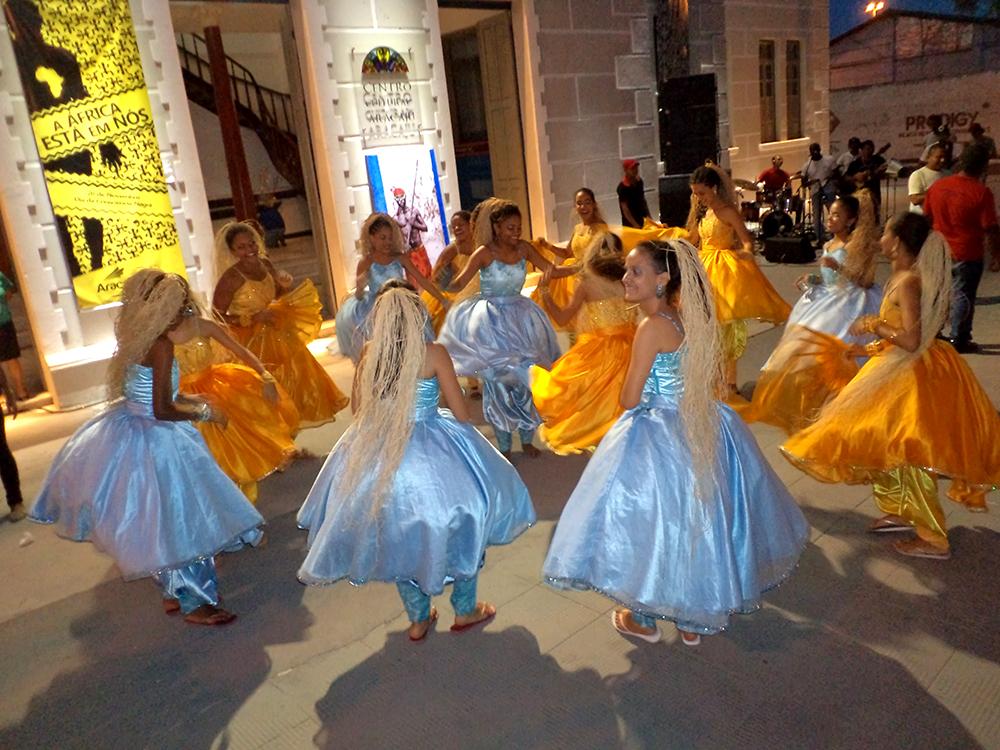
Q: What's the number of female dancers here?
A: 13